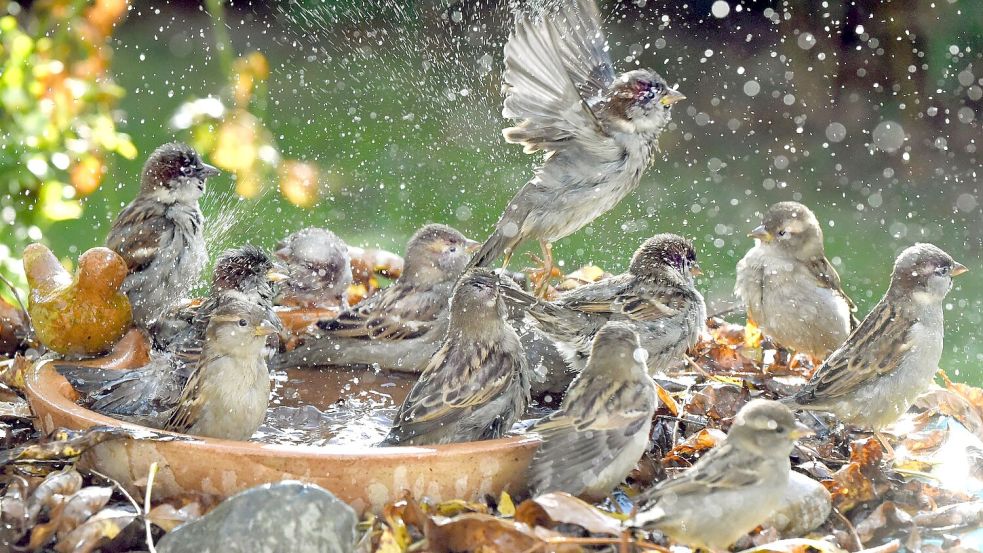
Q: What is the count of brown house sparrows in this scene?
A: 12